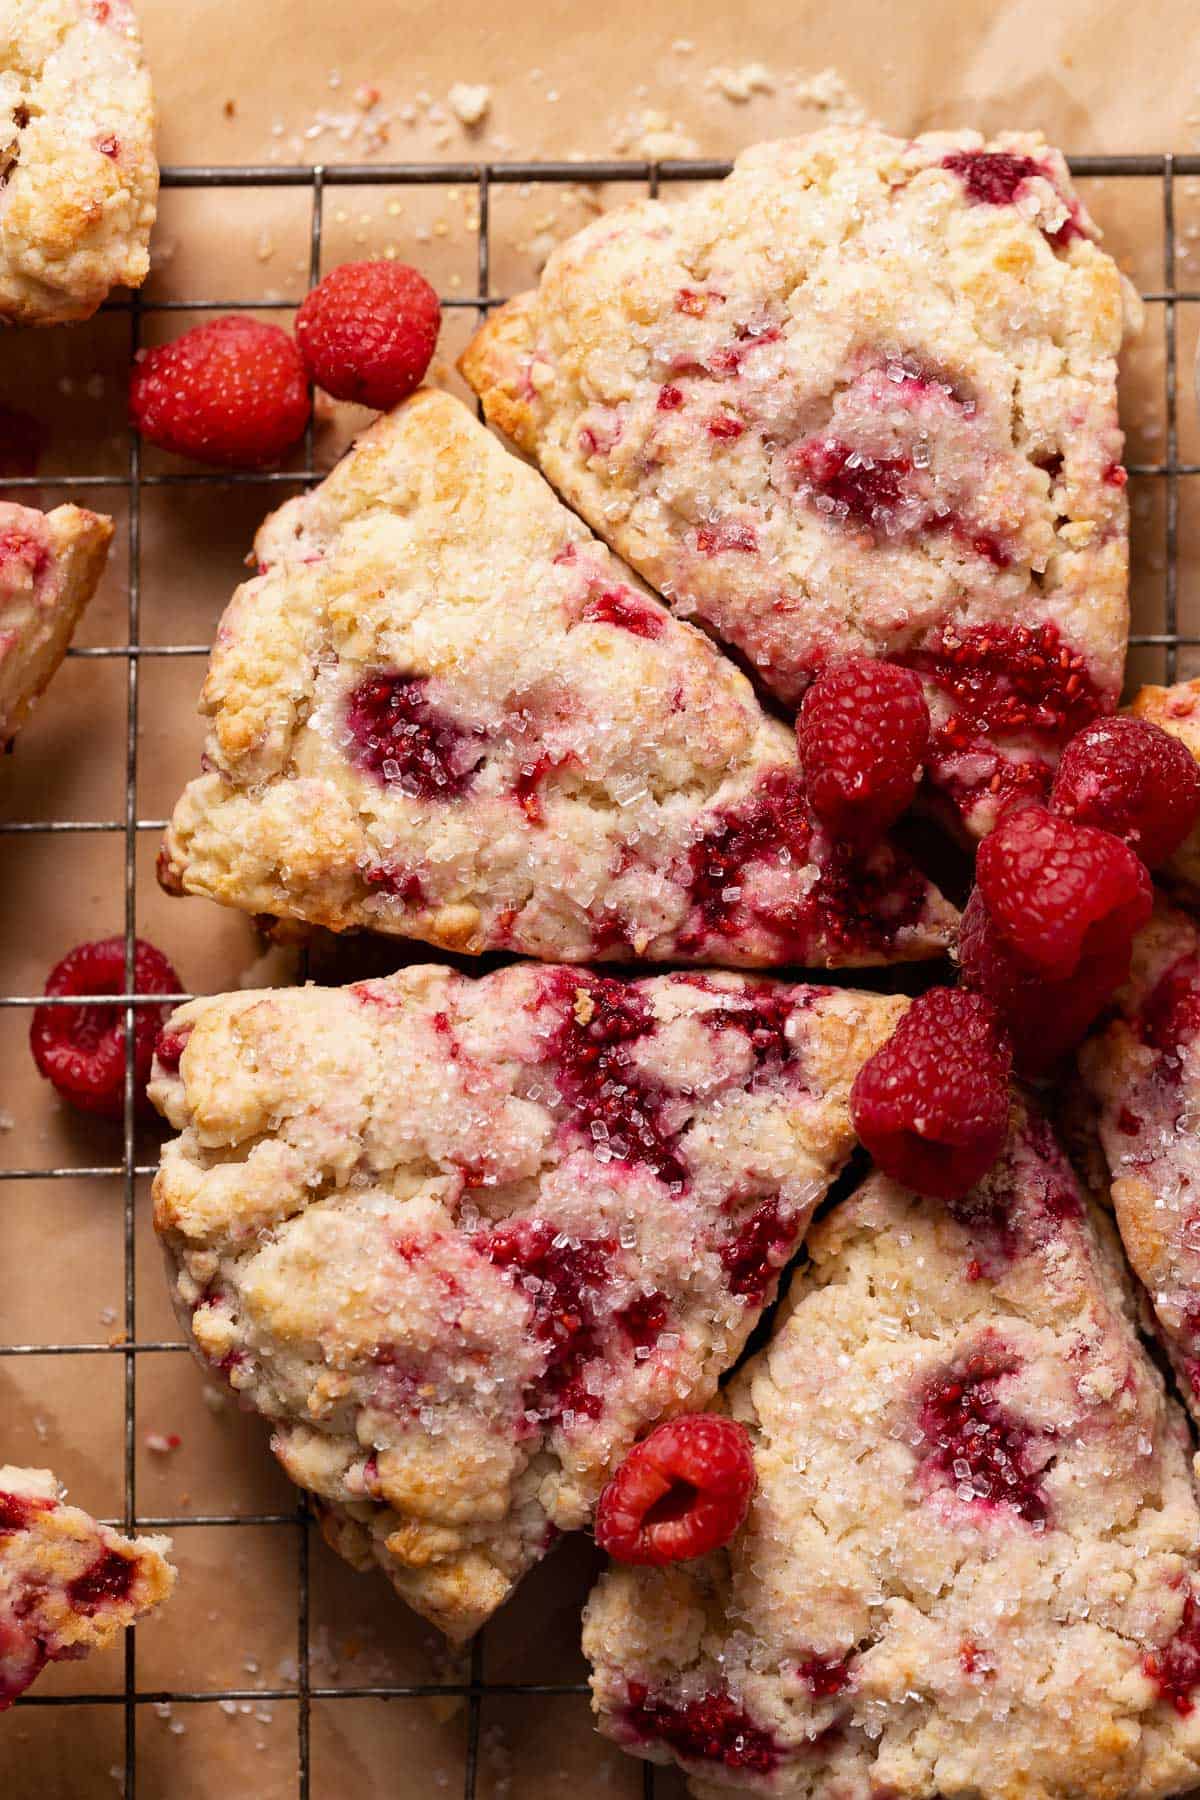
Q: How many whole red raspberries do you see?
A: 9